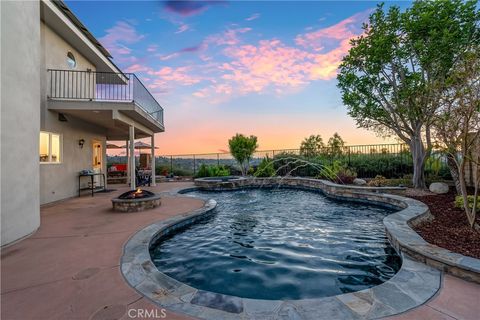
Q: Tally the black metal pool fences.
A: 1